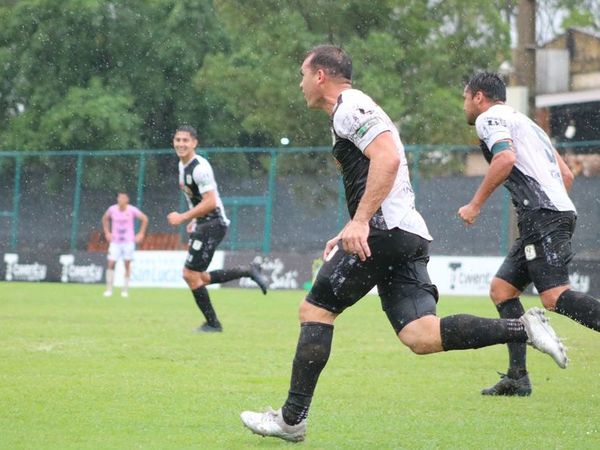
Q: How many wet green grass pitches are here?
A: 1